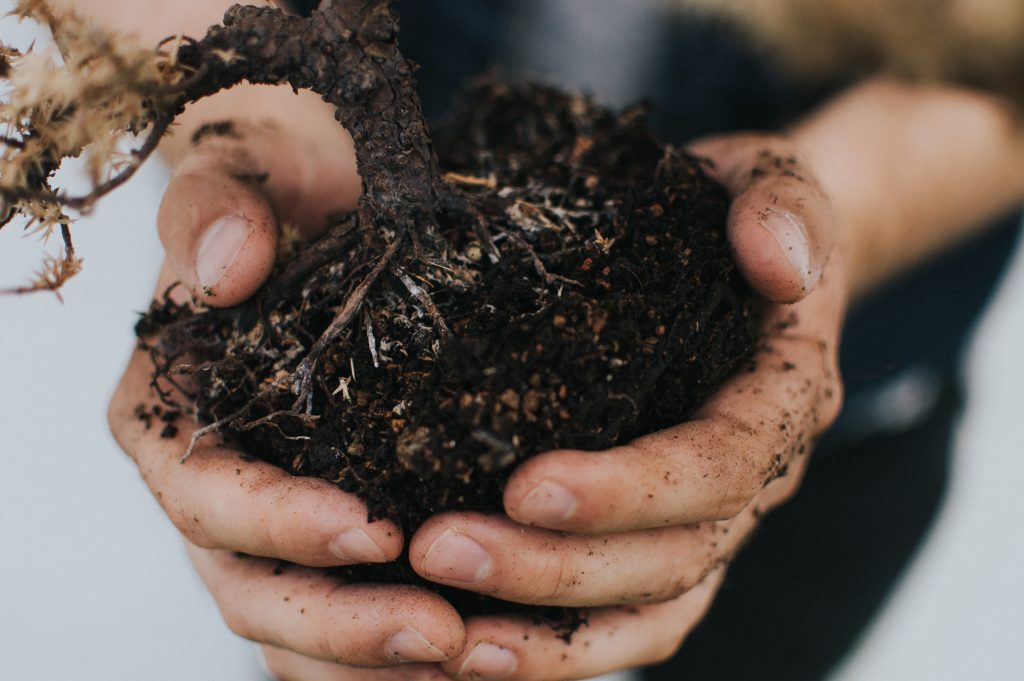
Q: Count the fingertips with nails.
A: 7